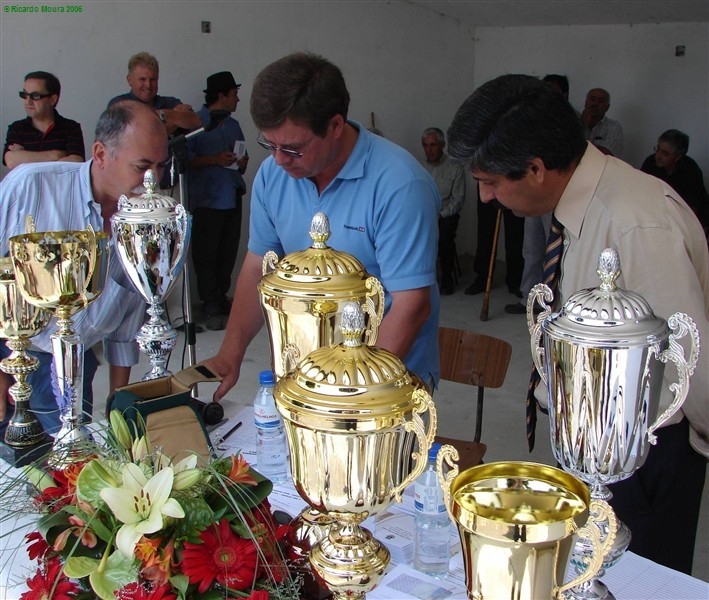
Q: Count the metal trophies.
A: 7